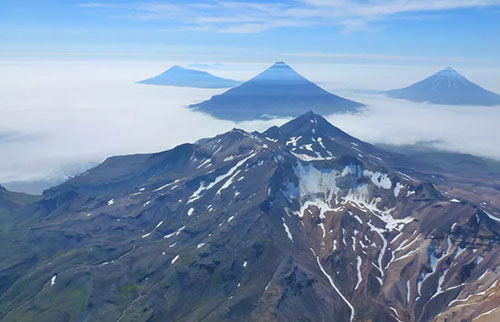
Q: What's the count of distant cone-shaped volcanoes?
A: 3